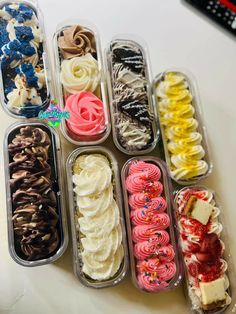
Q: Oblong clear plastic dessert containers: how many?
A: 8